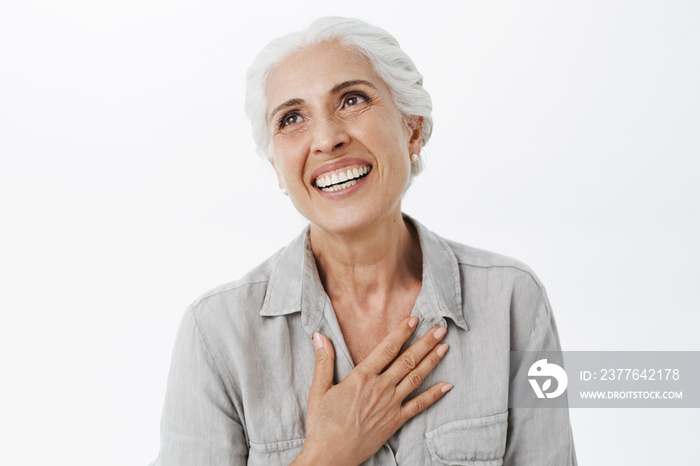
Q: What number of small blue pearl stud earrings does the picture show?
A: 0